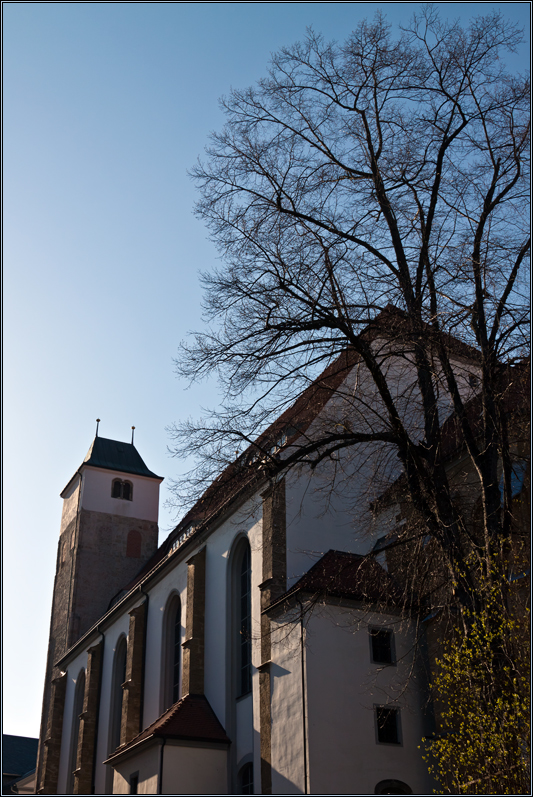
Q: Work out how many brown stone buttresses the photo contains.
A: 5